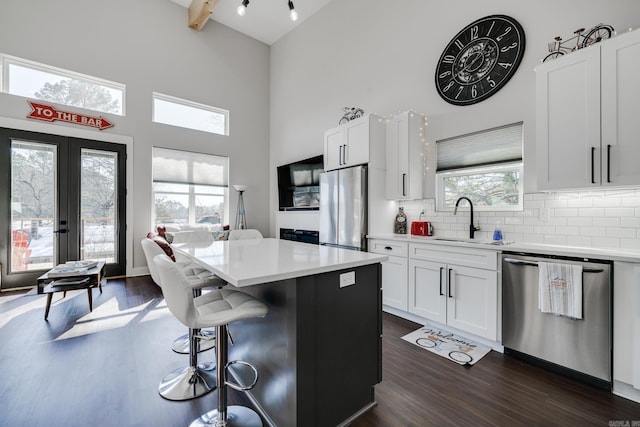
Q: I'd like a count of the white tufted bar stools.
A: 4